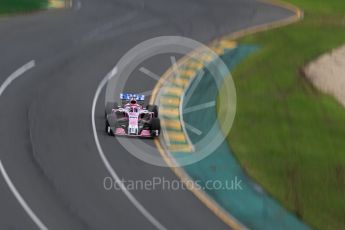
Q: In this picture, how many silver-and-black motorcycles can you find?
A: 0